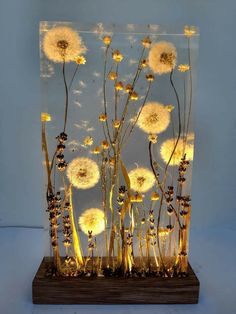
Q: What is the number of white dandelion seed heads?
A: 7